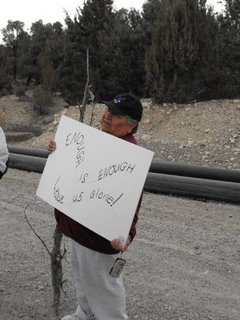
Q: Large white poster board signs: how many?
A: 1